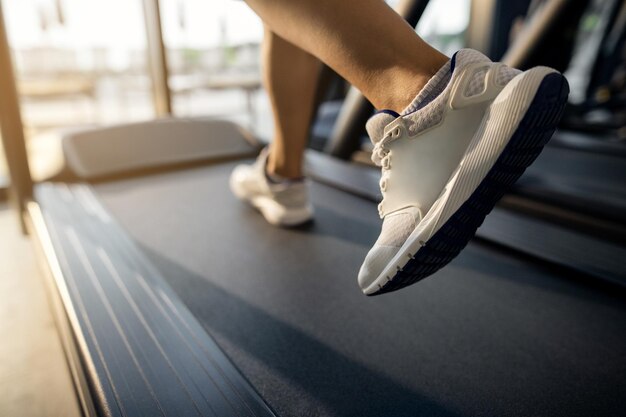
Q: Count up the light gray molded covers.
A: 1